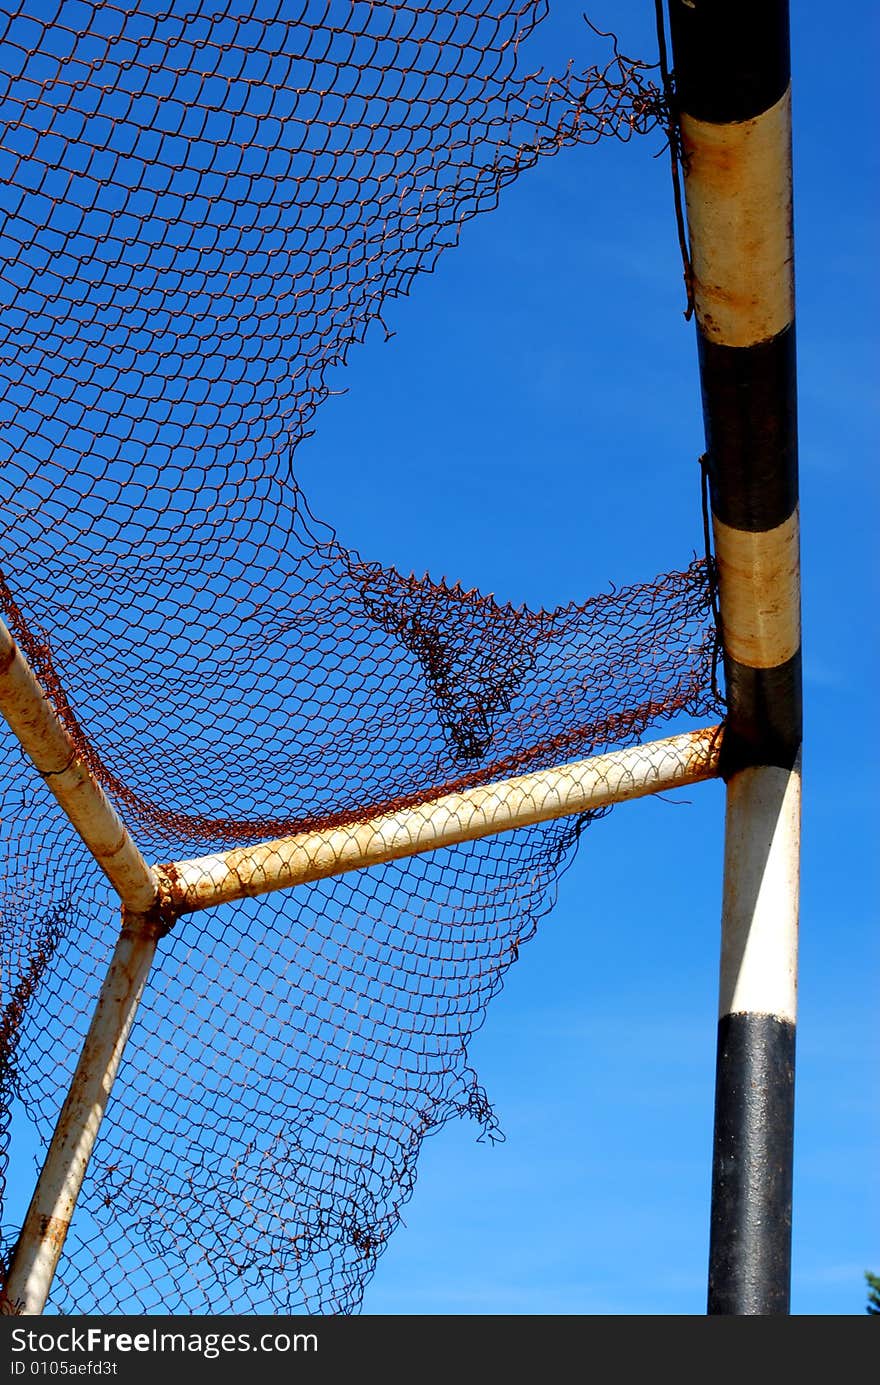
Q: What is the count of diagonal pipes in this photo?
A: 3